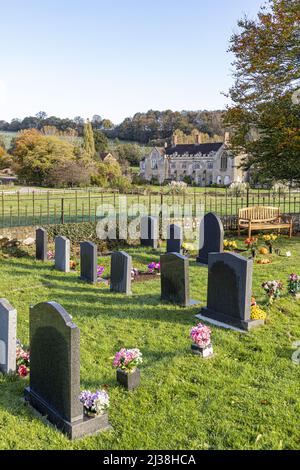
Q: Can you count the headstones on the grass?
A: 11